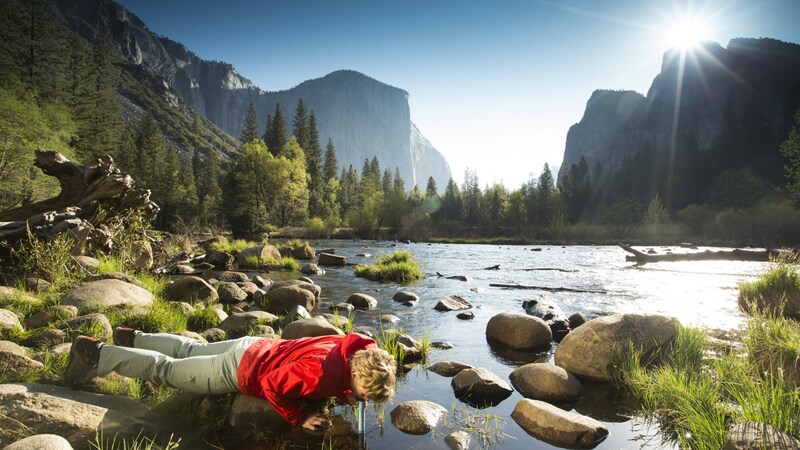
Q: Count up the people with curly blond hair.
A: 1